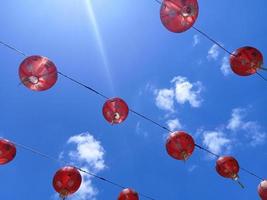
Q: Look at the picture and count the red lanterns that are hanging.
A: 10